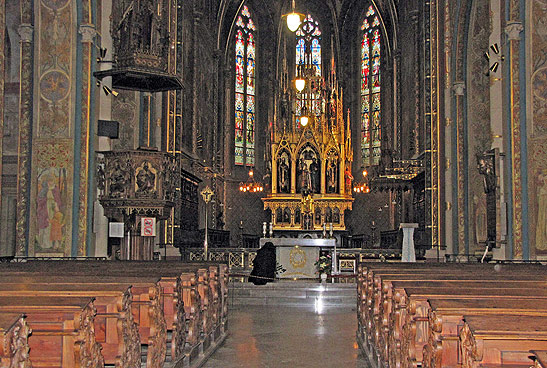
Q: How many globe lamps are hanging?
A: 3